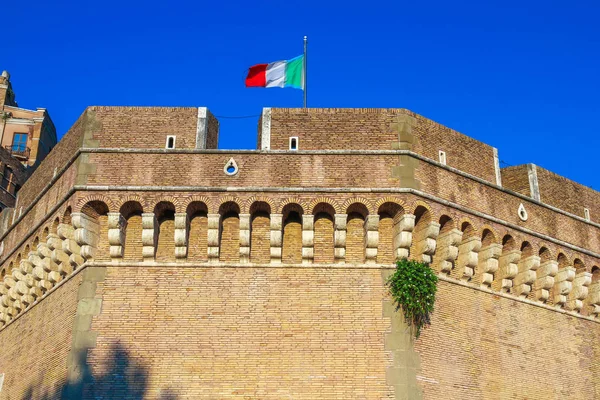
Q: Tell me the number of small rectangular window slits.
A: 4